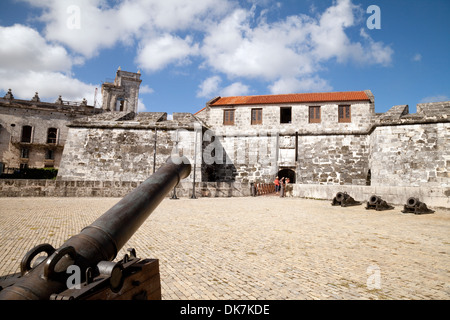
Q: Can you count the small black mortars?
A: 3